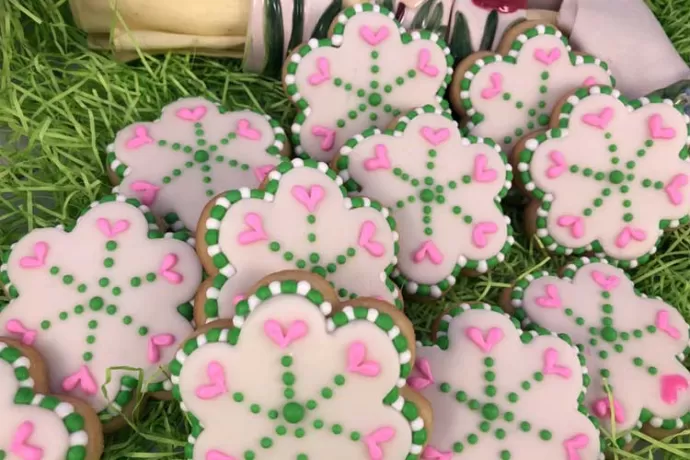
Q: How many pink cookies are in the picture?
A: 11